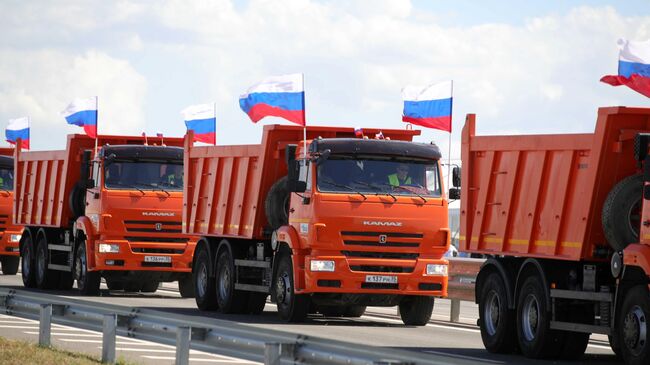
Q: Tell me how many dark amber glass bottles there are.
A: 0